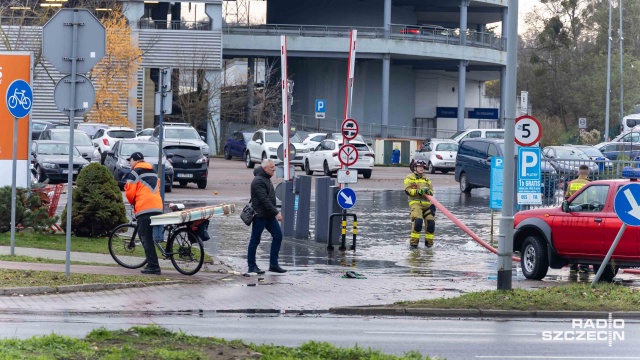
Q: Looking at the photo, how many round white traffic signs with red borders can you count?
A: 3